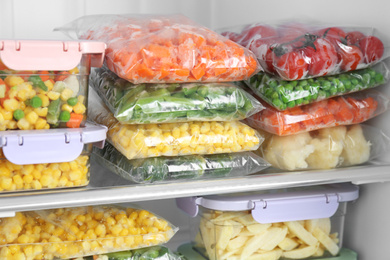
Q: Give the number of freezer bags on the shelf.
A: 8